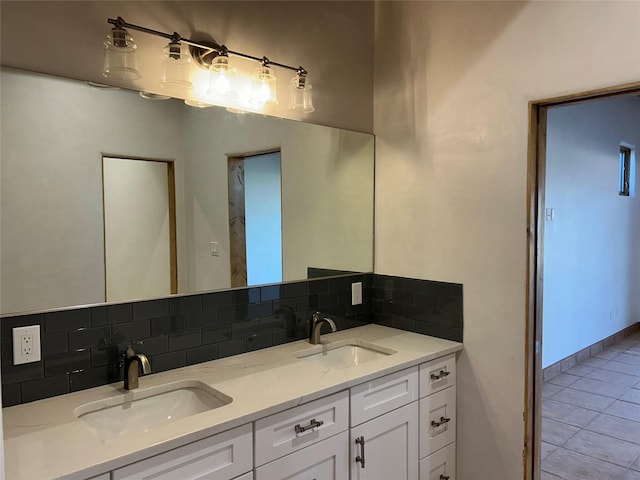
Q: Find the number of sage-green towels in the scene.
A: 0